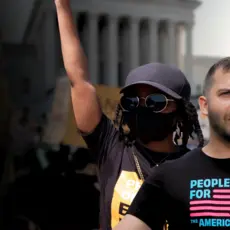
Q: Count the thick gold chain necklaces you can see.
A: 1